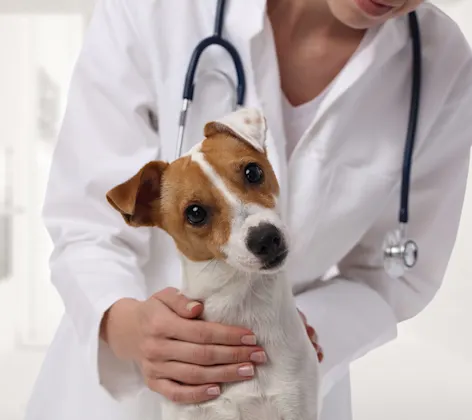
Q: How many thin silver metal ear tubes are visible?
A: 1